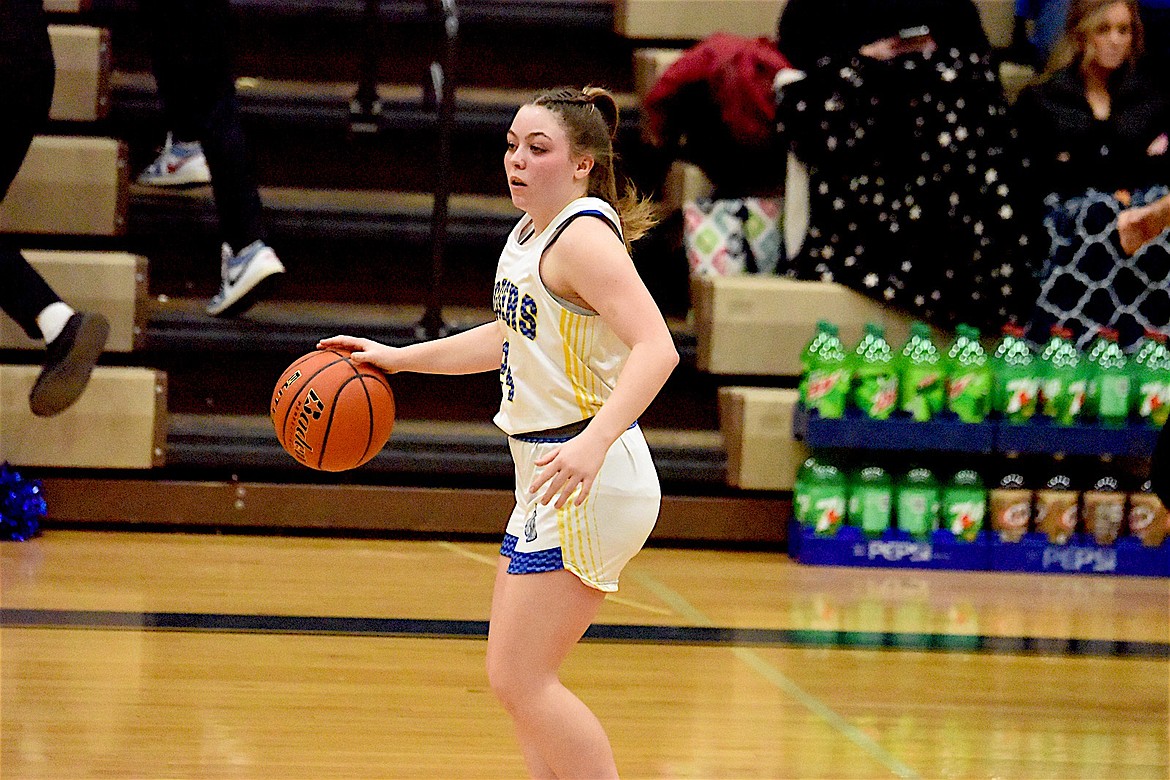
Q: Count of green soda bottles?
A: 12